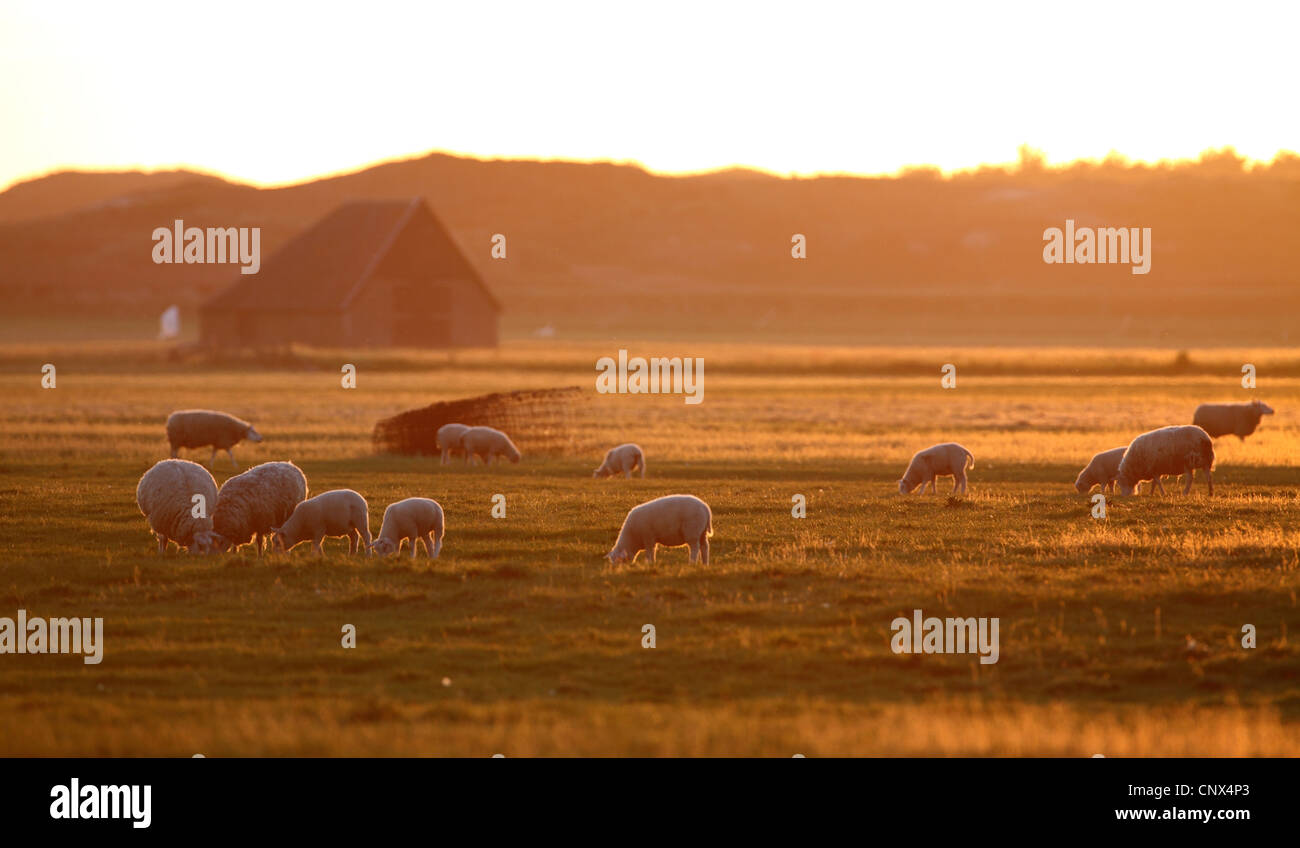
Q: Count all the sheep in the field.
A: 13